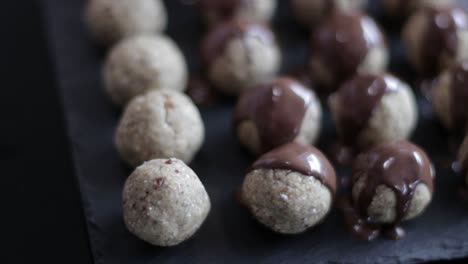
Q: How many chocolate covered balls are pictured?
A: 12